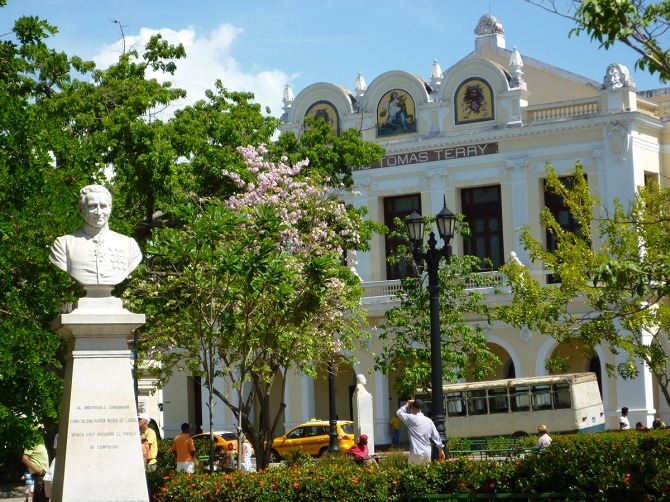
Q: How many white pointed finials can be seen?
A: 4